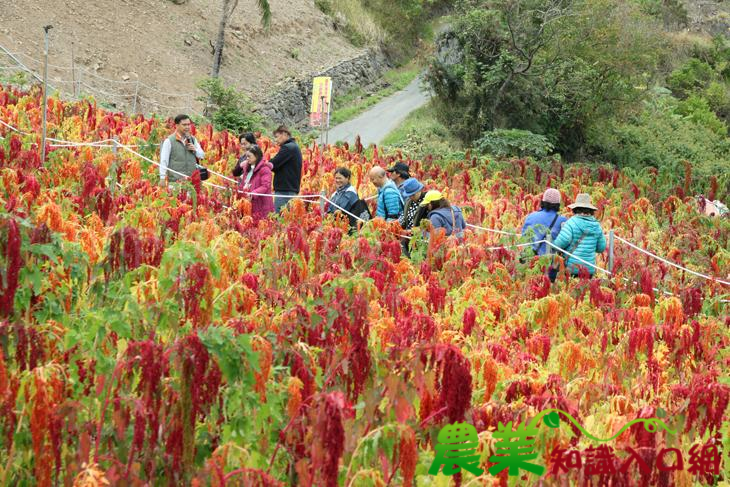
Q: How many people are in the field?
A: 11